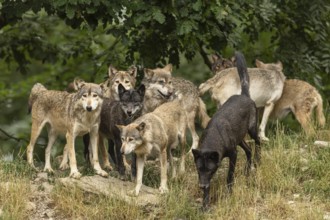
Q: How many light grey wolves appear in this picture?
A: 6